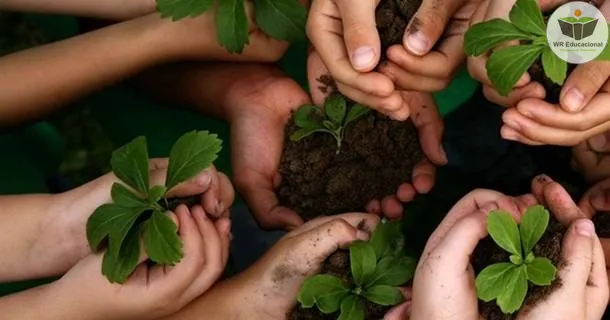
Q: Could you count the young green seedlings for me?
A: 6